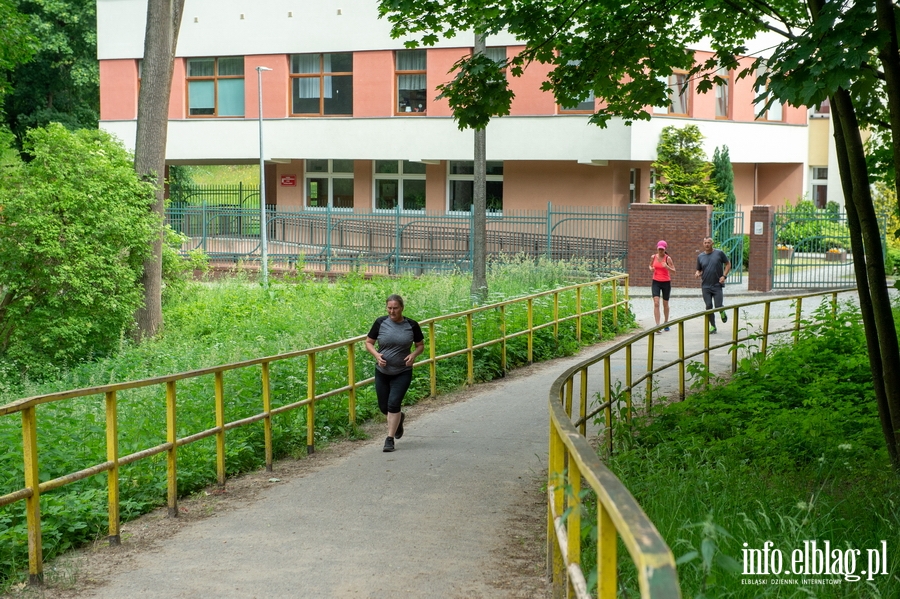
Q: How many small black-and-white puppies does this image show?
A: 0